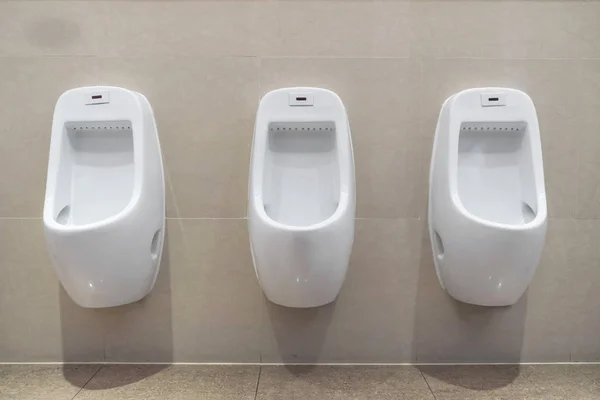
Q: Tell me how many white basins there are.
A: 3